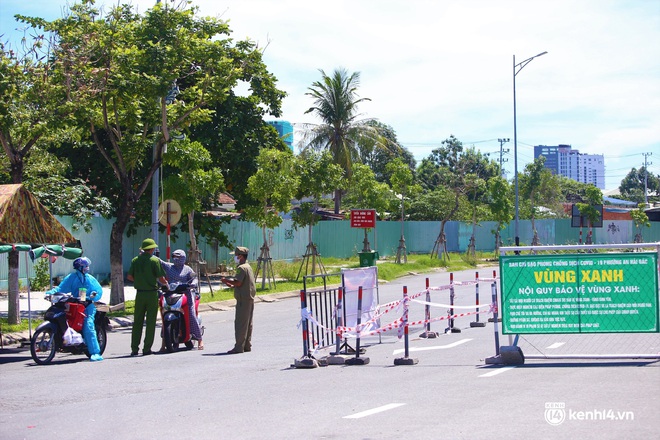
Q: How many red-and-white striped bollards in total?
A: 9